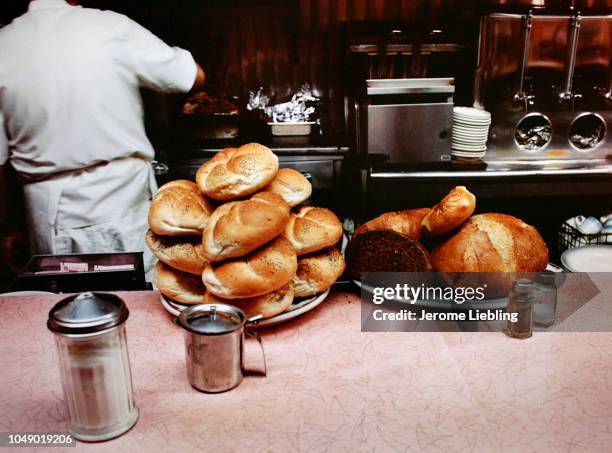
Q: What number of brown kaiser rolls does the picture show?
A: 10